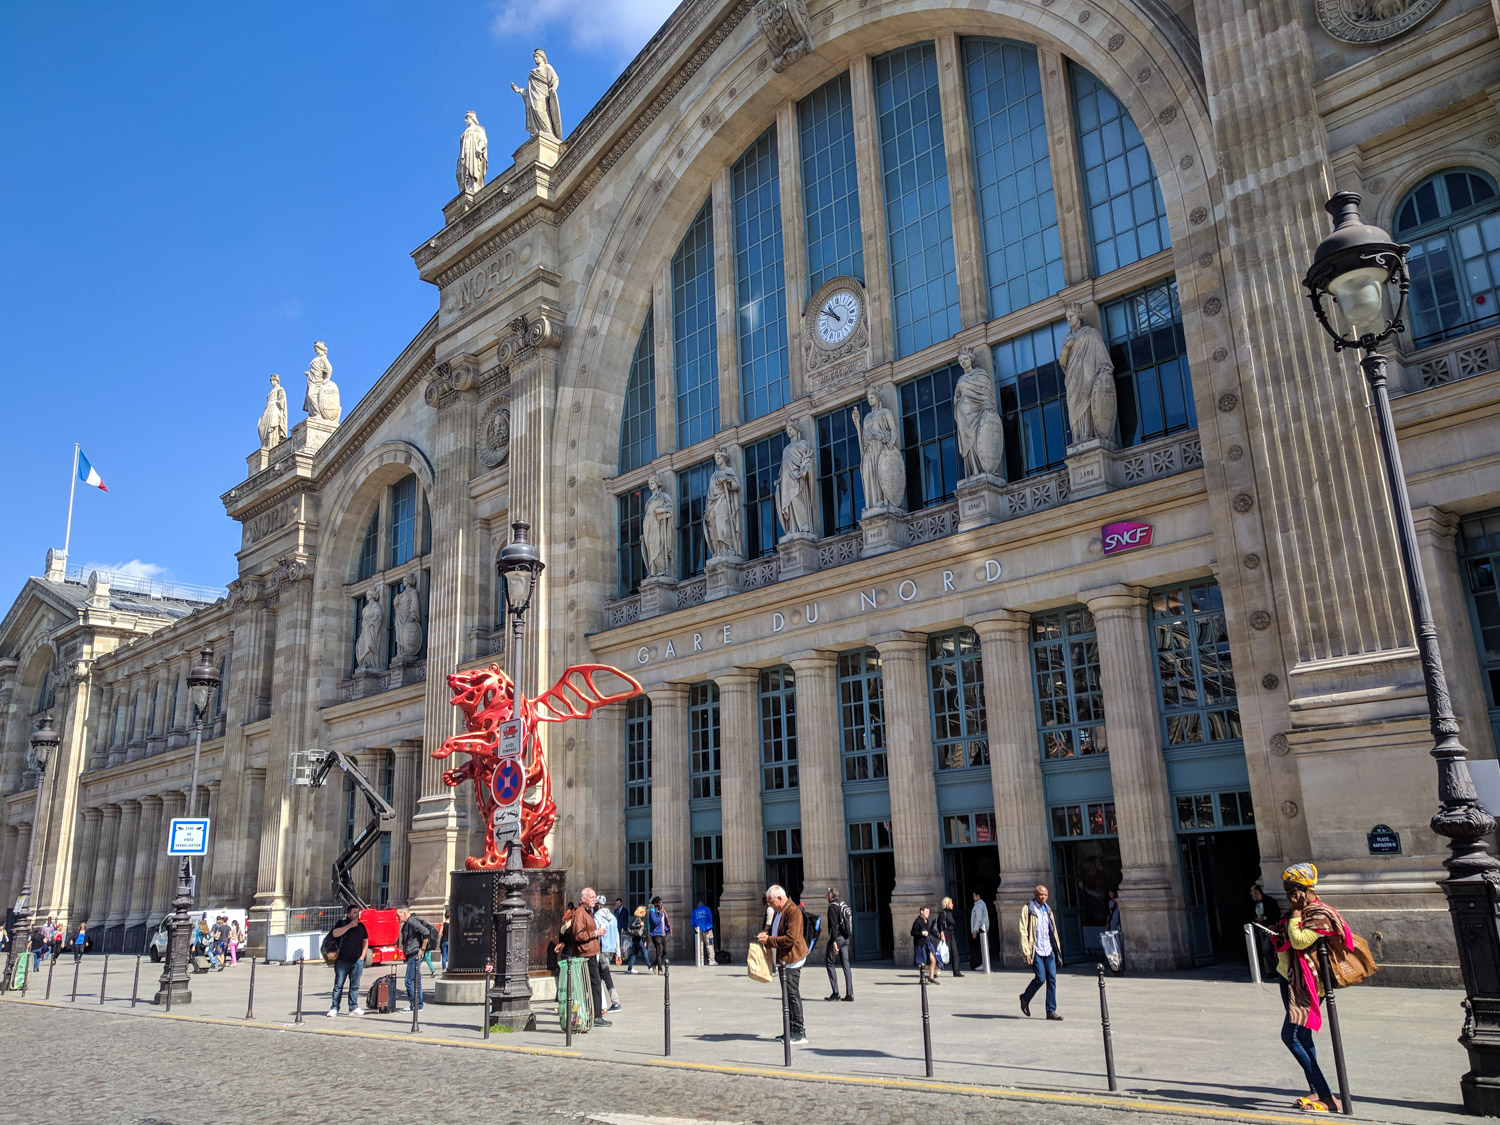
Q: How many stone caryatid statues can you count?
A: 12